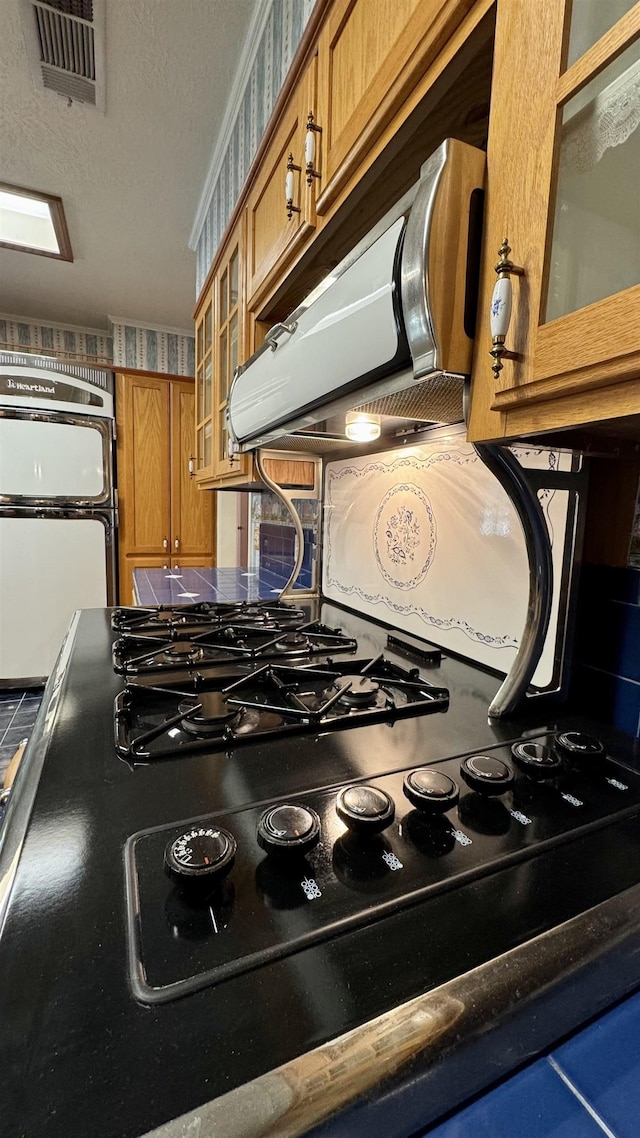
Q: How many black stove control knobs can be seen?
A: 7